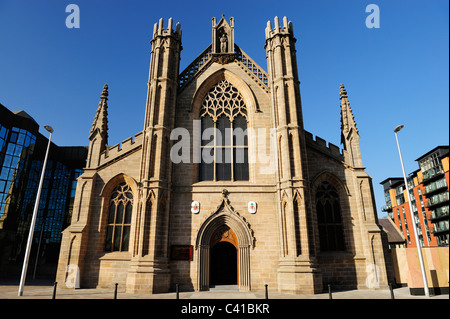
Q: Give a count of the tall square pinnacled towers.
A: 2